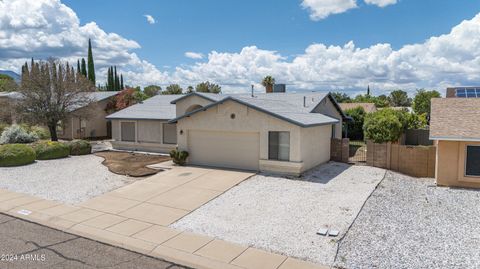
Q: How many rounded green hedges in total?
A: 3